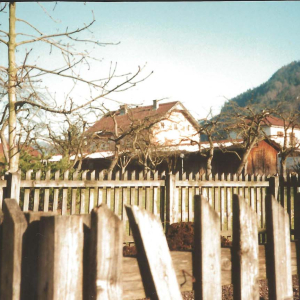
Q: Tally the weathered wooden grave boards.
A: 0